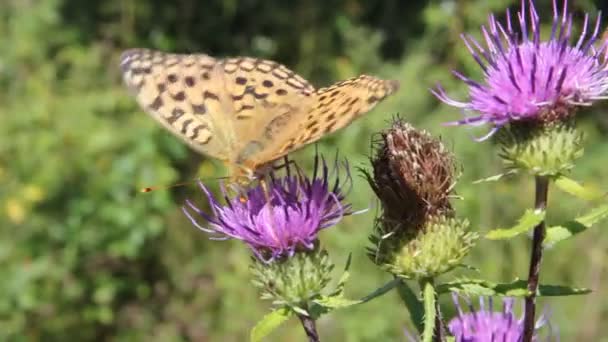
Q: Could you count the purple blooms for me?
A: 3